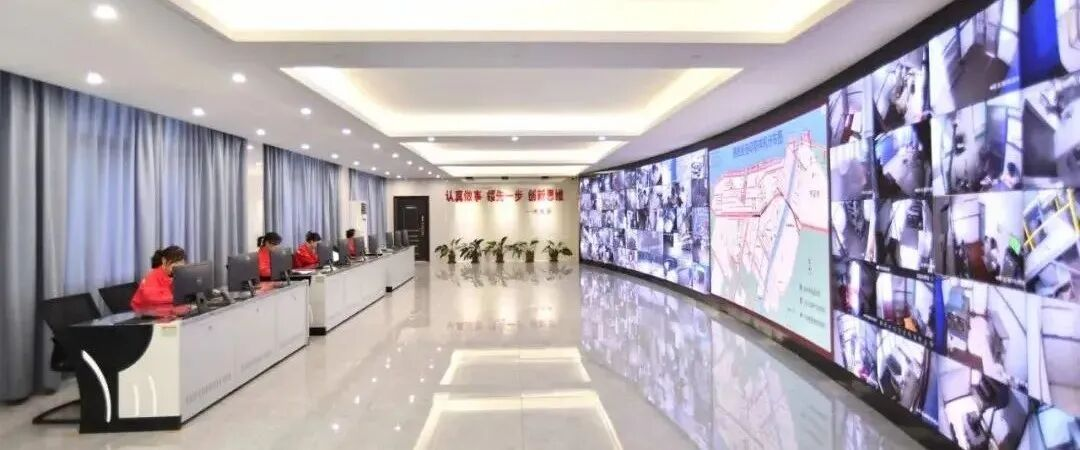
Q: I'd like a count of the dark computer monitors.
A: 10